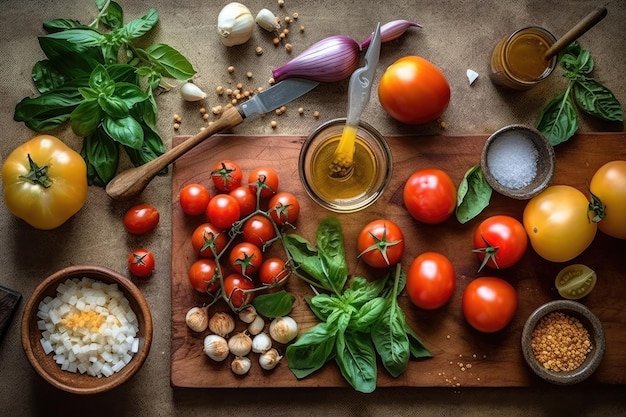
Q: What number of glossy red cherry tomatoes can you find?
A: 14